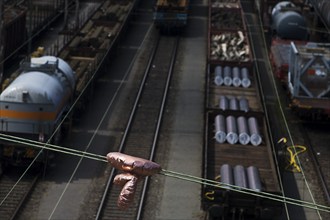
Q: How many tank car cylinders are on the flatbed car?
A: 14